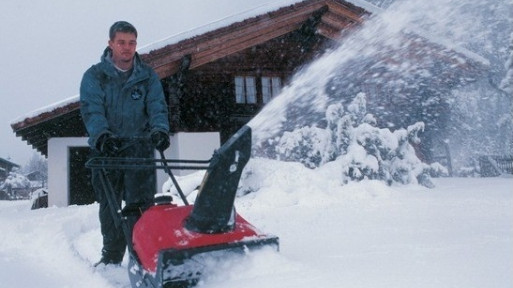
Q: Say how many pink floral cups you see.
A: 0